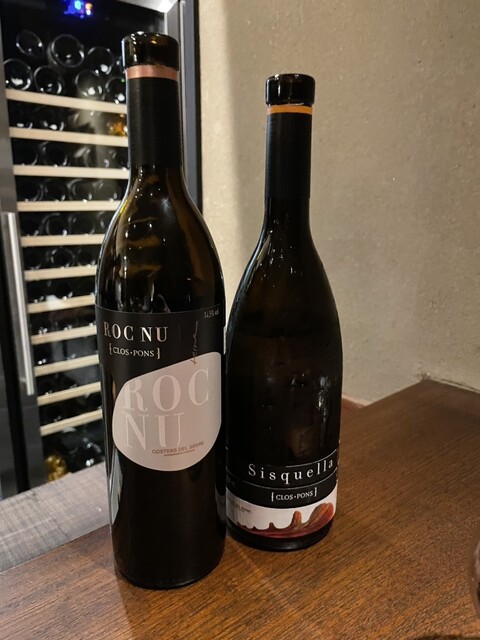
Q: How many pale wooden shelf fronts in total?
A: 11